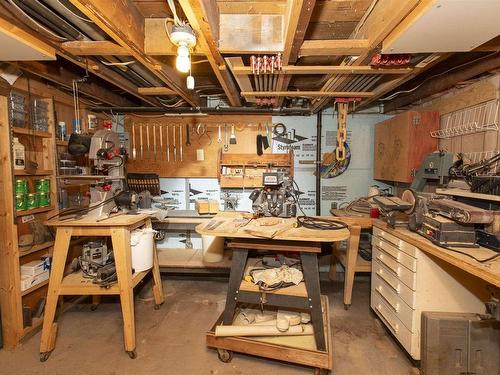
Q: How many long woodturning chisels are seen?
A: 8